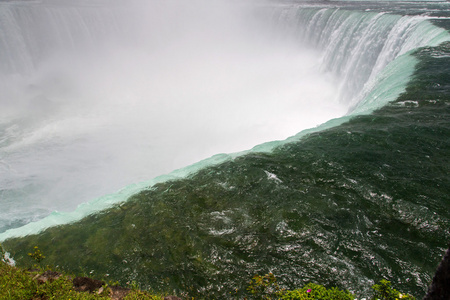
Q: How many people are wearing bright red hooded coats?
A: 0